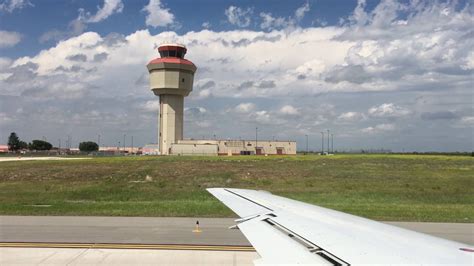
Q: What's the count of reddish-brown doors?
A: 2